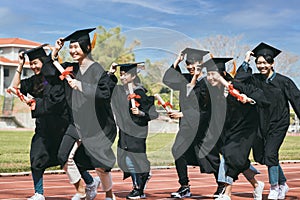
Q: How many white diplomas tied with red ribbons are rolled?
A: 5